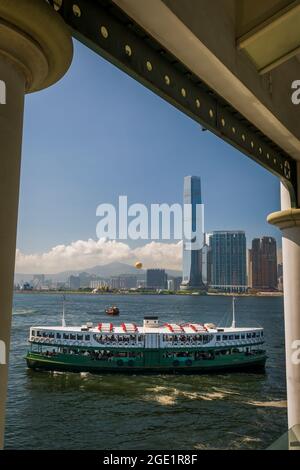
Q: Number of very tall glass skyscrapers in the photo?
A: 1